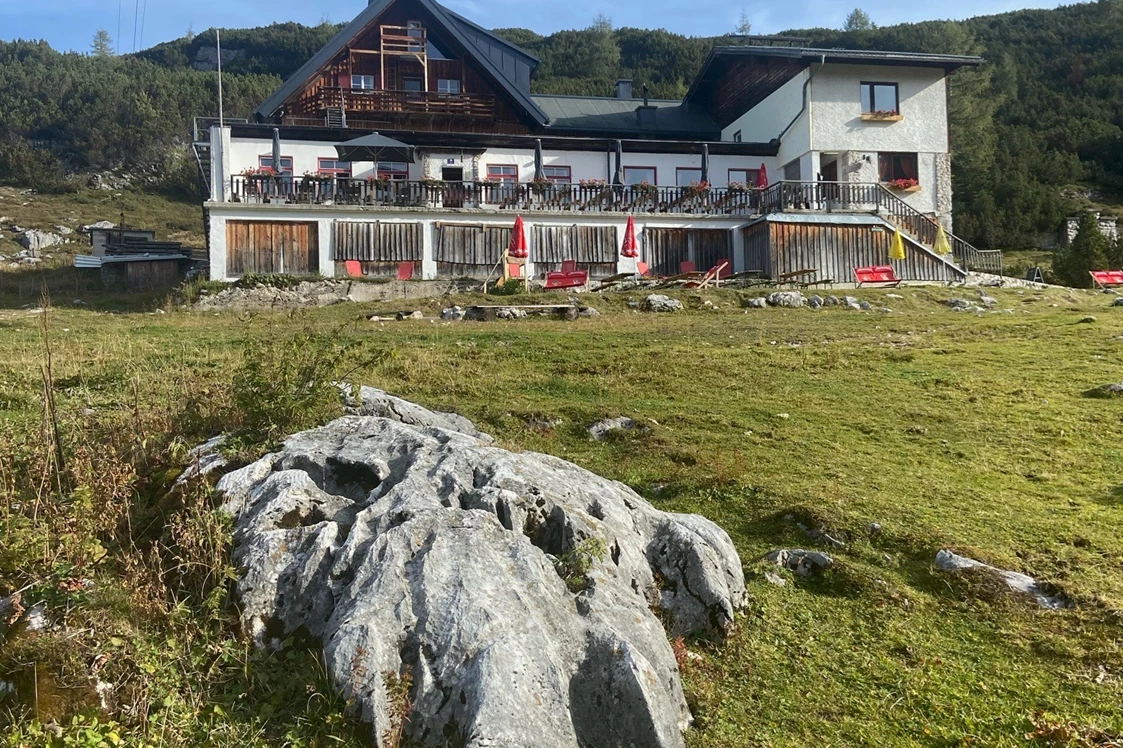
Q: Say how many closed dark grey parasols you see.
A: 4